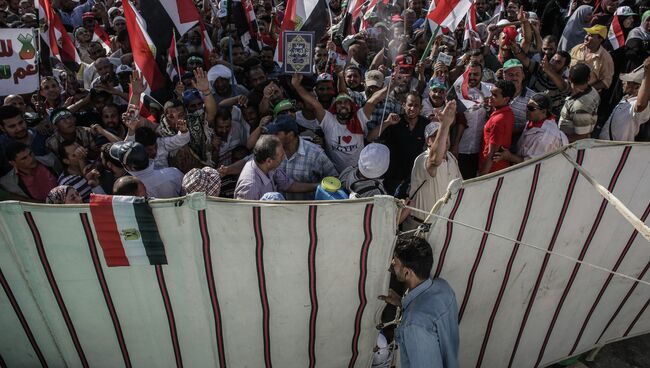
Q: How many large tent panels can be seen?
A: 2